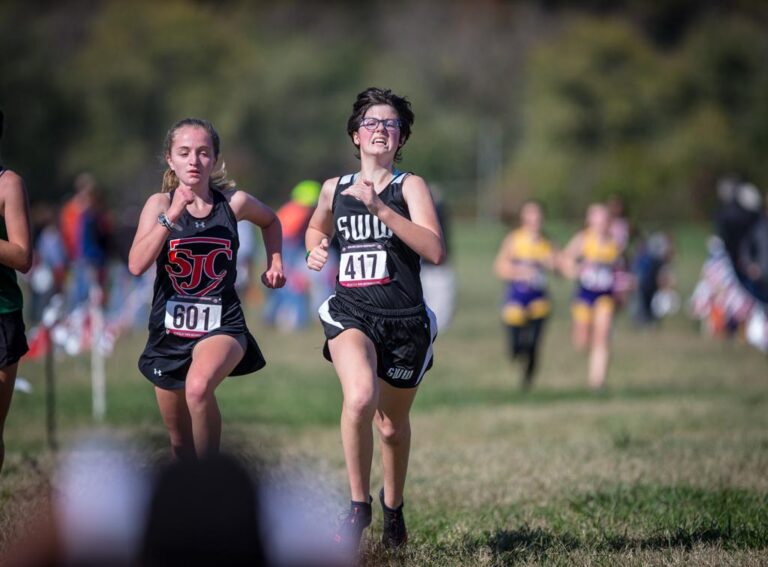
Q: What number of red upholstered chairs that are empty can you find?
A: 0